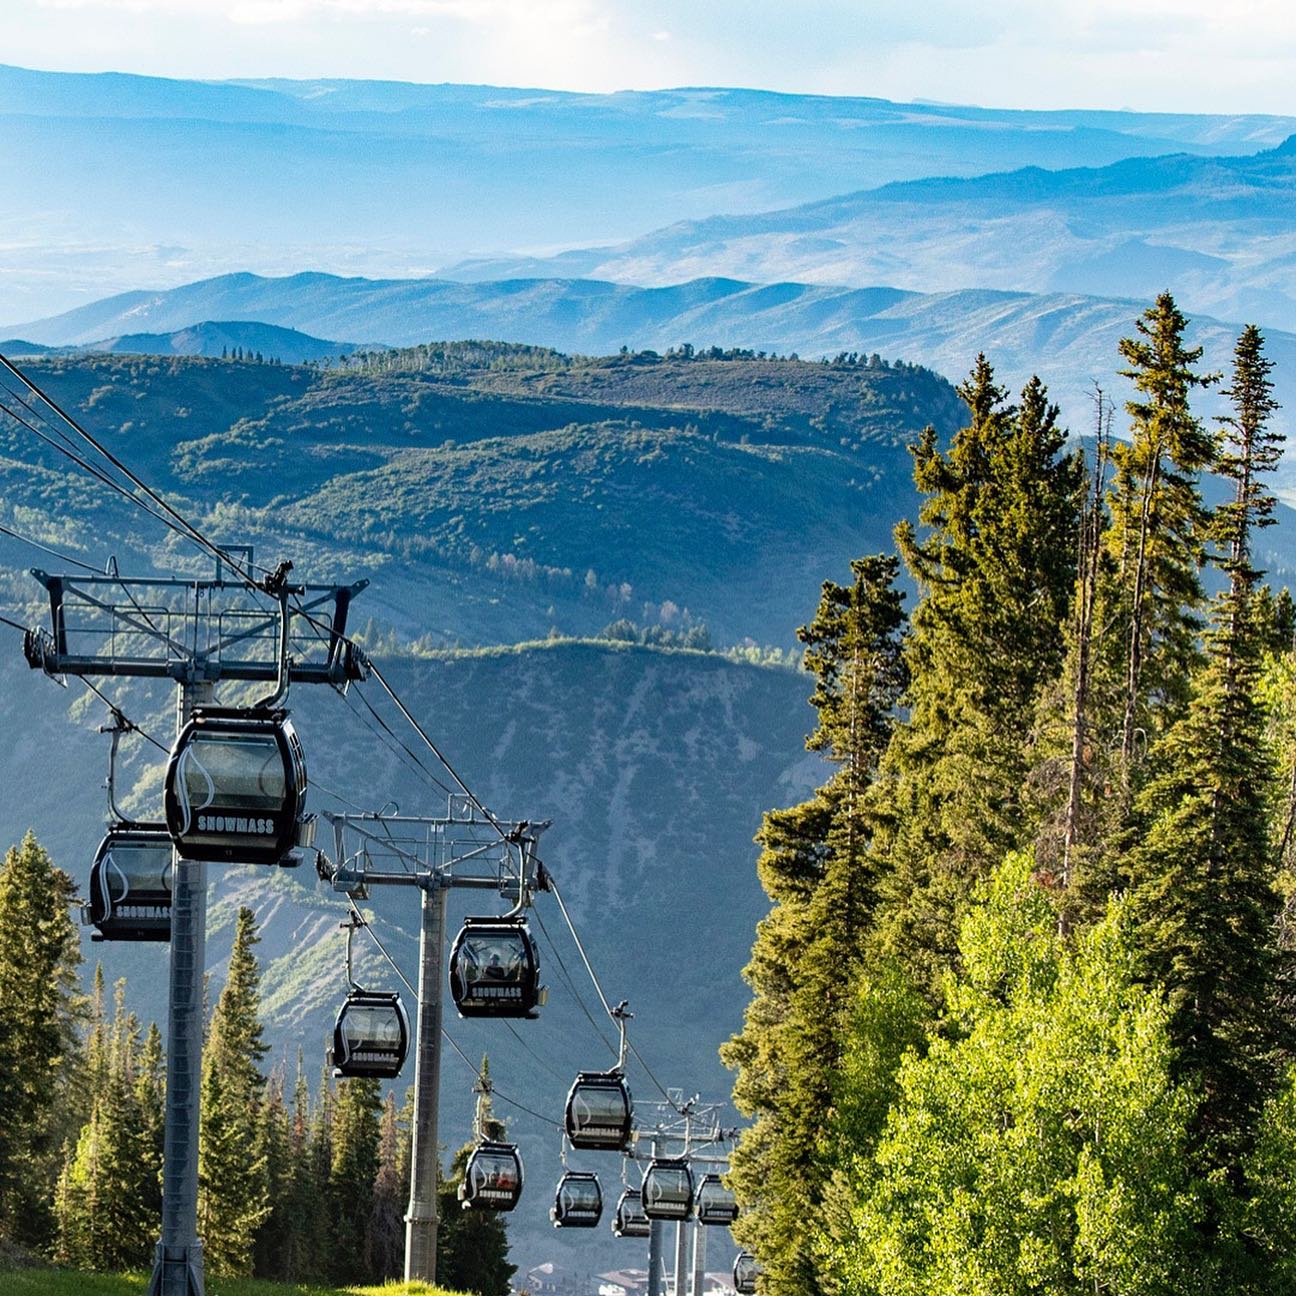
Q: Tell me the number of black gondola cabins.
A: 11